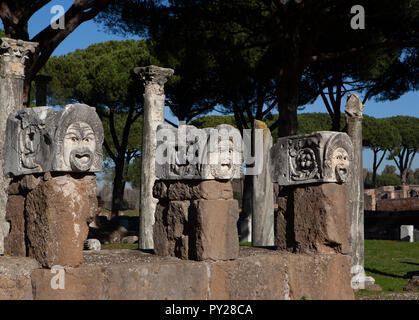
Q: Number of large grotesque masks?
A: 3